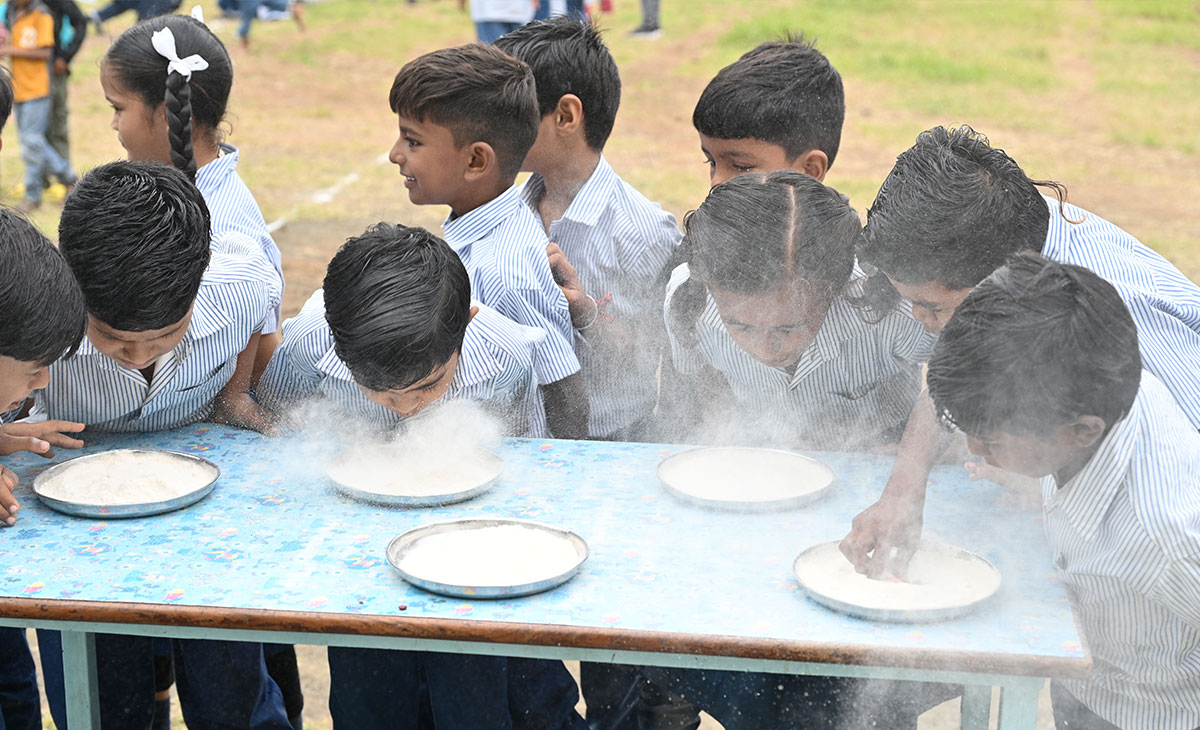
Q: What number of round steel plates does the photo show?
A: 5